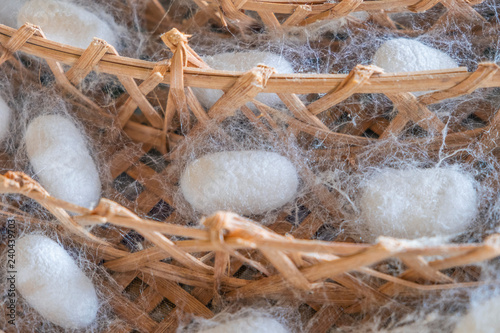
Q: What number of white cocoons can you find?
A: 10